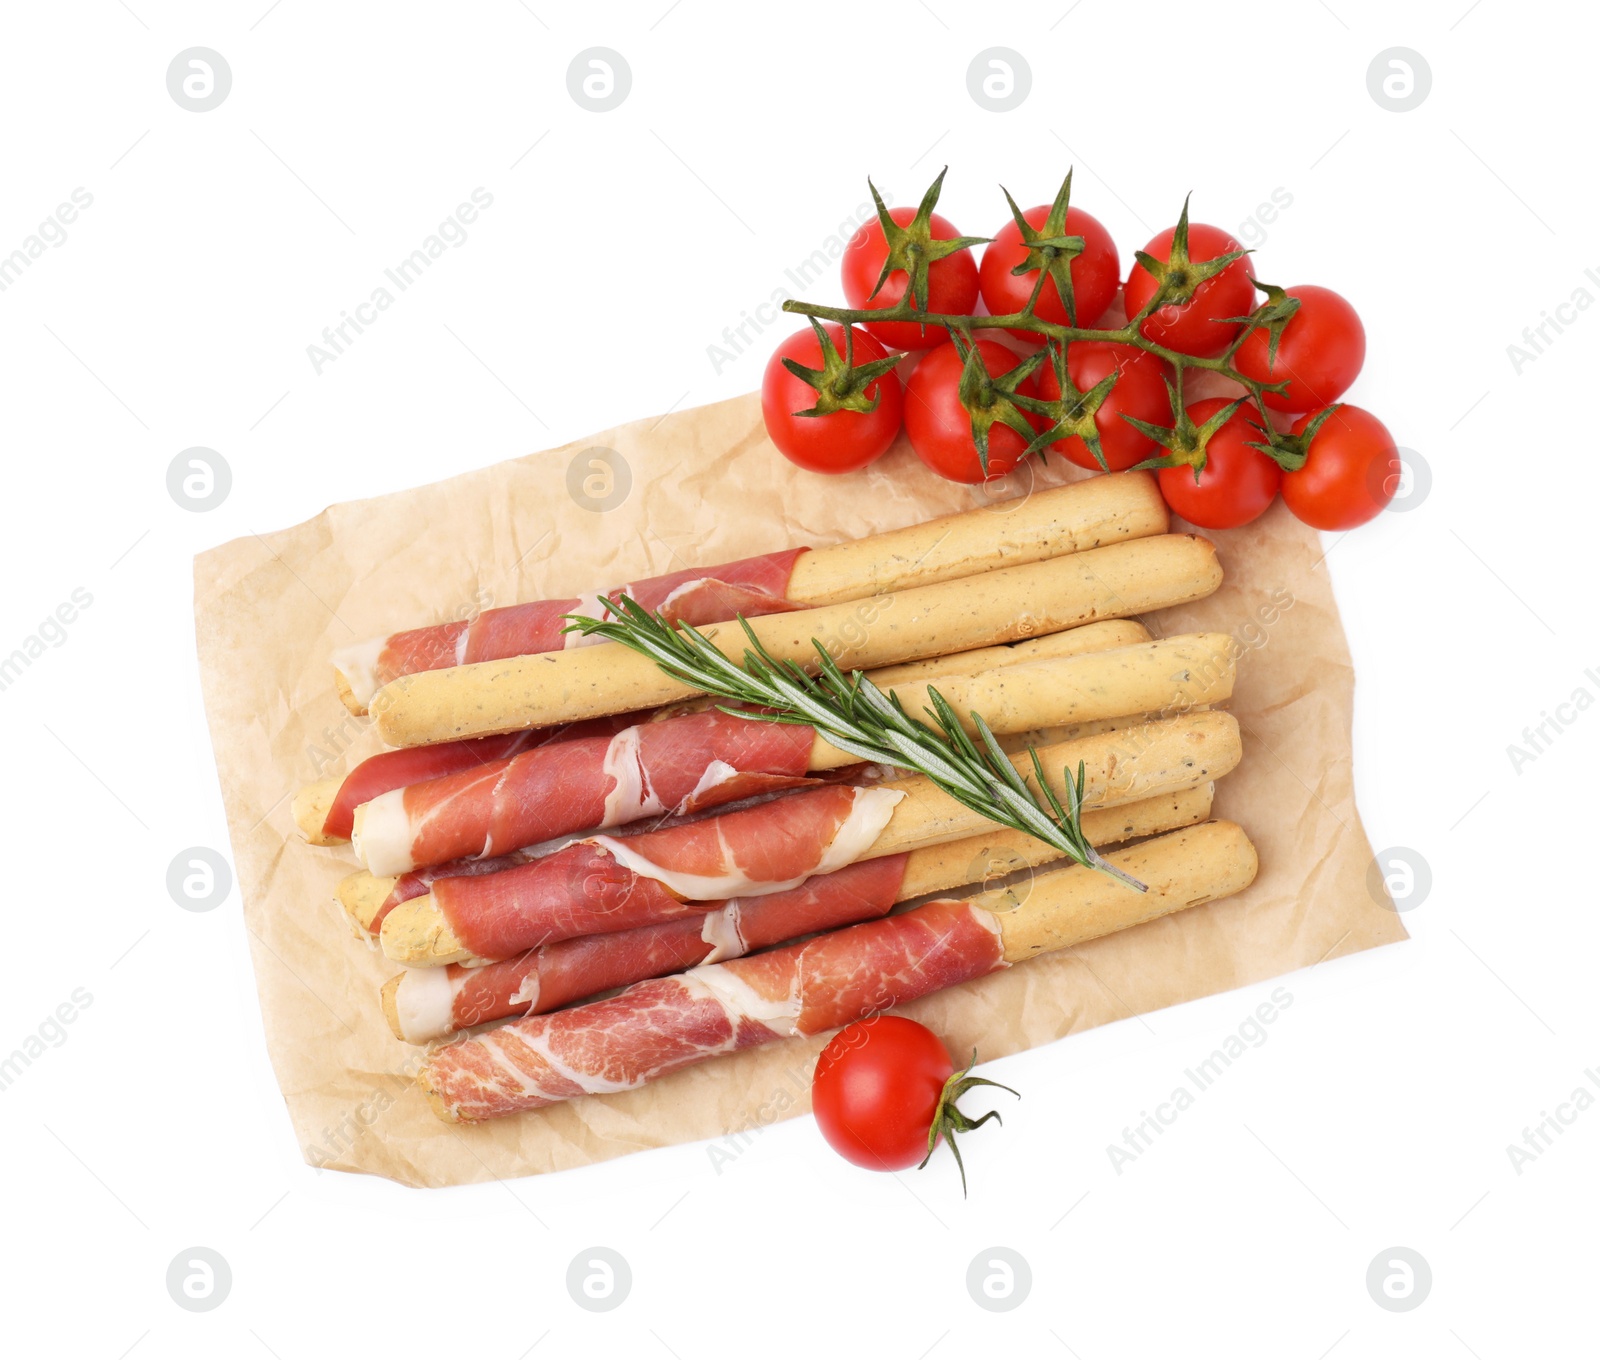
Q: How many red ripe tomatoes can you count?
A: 10